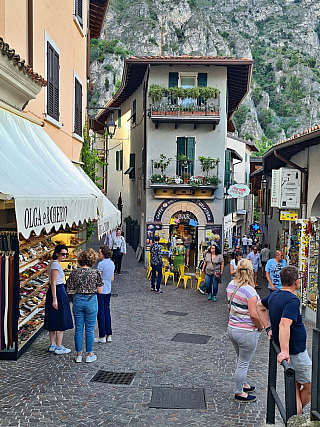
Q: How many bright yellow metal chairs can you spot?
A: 4